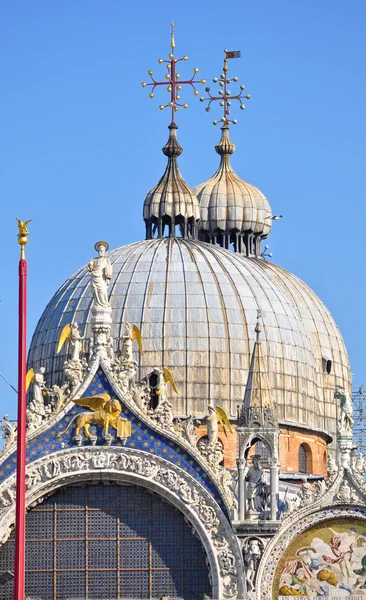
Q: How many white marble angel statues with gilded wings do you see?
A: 5